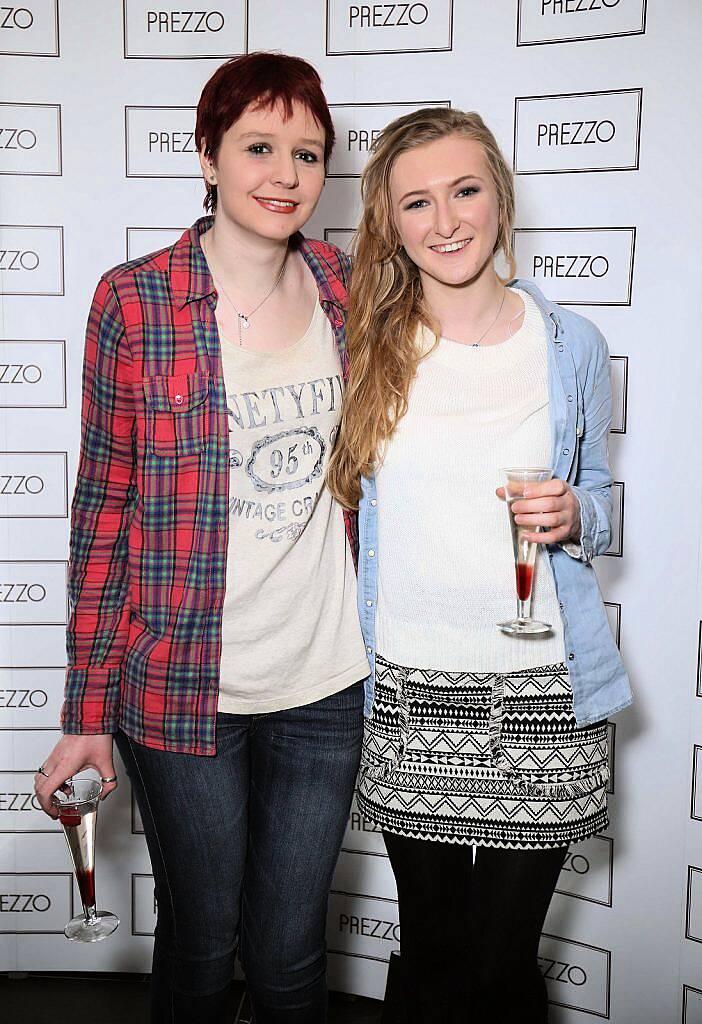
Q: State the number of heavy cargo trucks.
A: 0